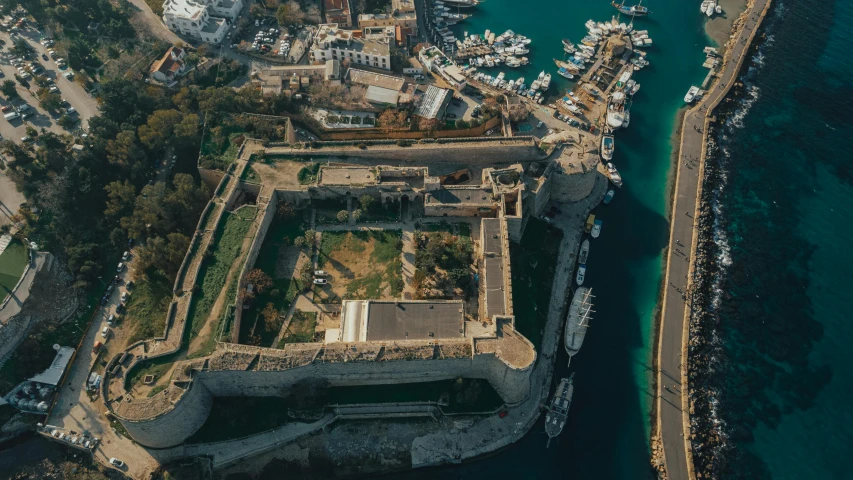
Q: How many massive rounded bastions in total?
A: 3